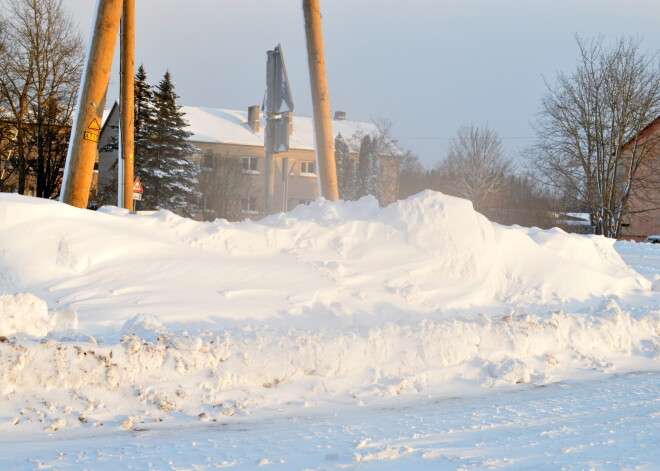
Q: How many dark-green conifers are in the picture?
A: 2